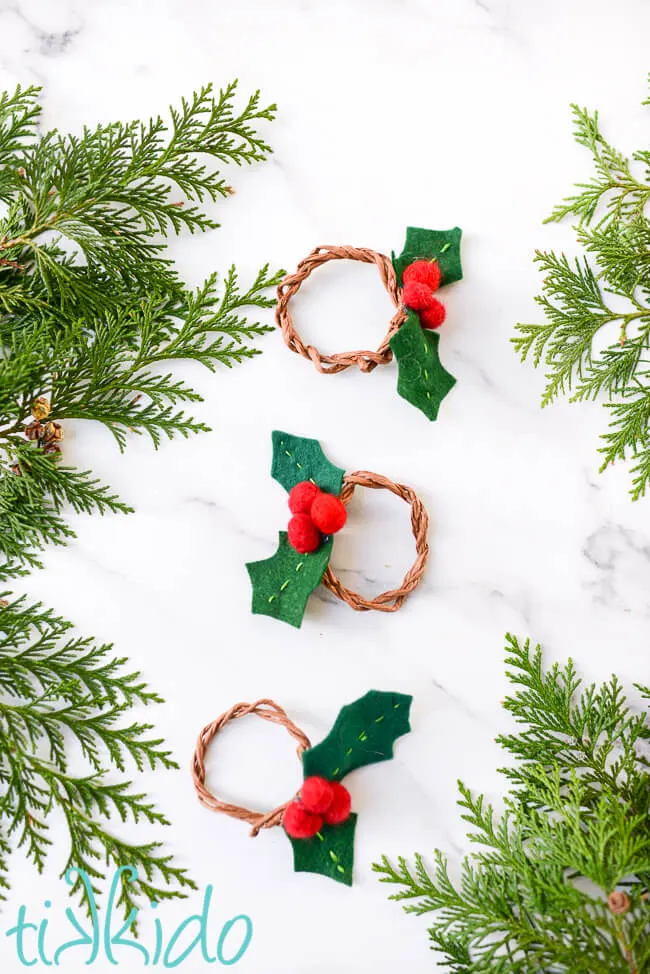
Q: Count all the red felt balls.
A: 9